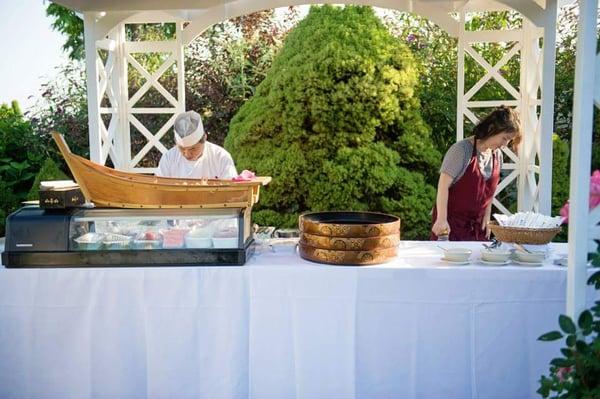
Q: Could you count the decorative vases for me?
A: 0